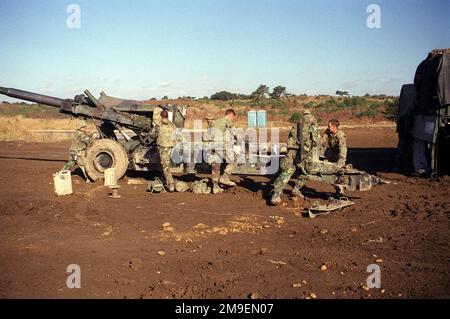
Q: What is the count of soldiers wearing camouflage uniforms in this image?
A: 5